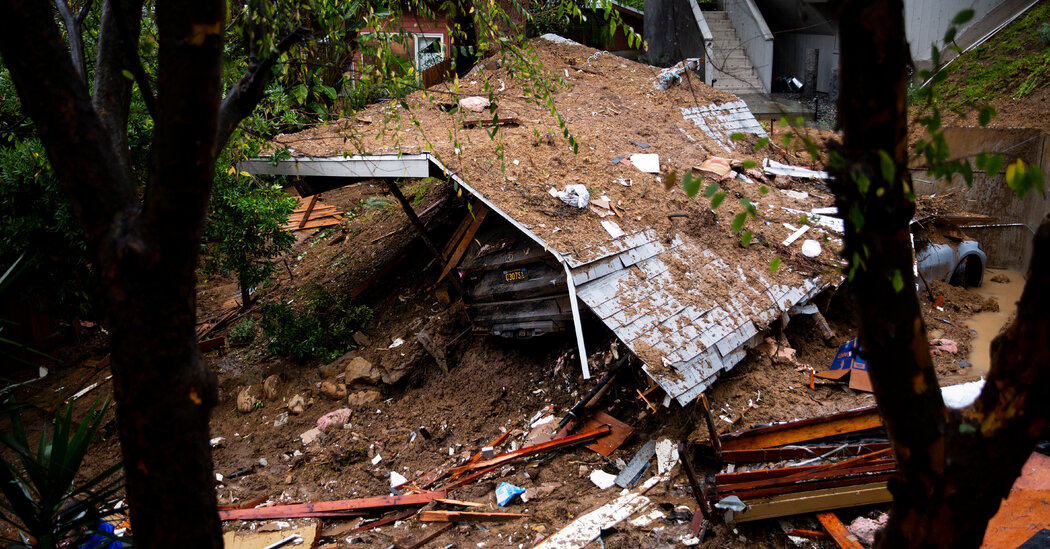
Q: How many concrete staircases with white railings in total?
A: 1